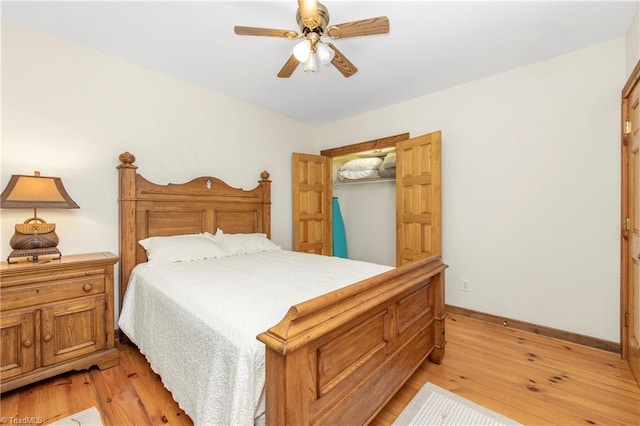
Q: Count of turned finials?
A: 2